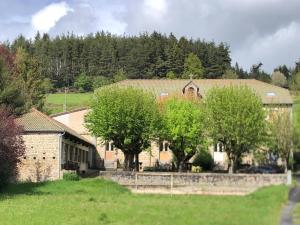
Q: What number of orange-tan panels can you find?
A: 2